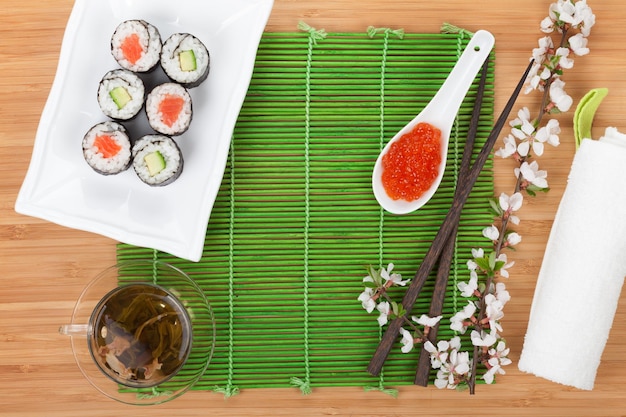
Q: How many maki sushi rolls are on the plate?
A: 6